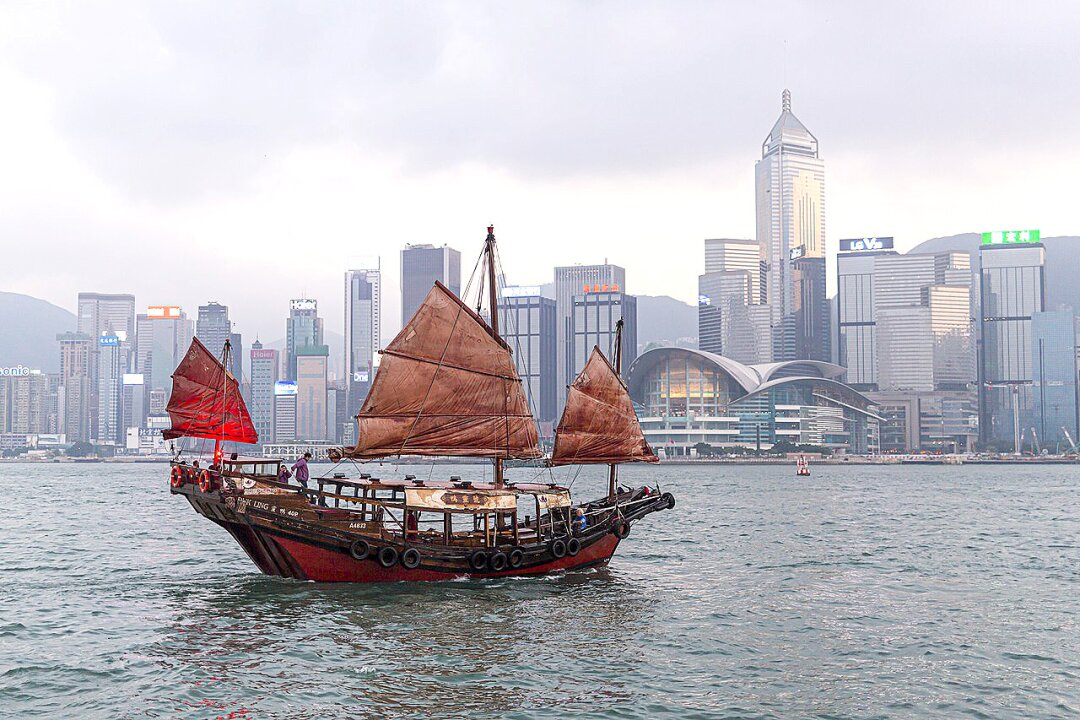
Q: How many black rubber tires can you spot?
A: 10